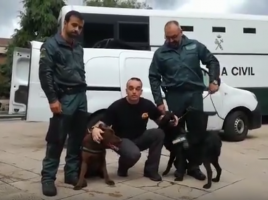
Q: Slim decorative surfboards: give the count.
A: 0